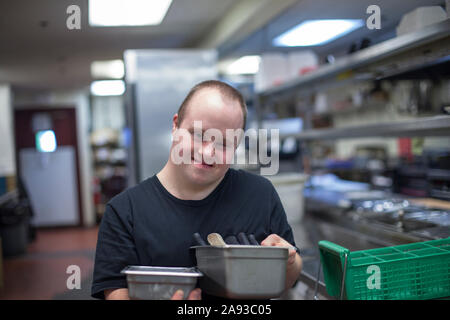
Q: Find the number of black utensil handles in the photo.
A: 4